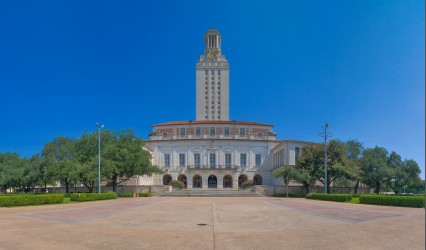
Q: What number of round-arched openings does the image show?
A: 7